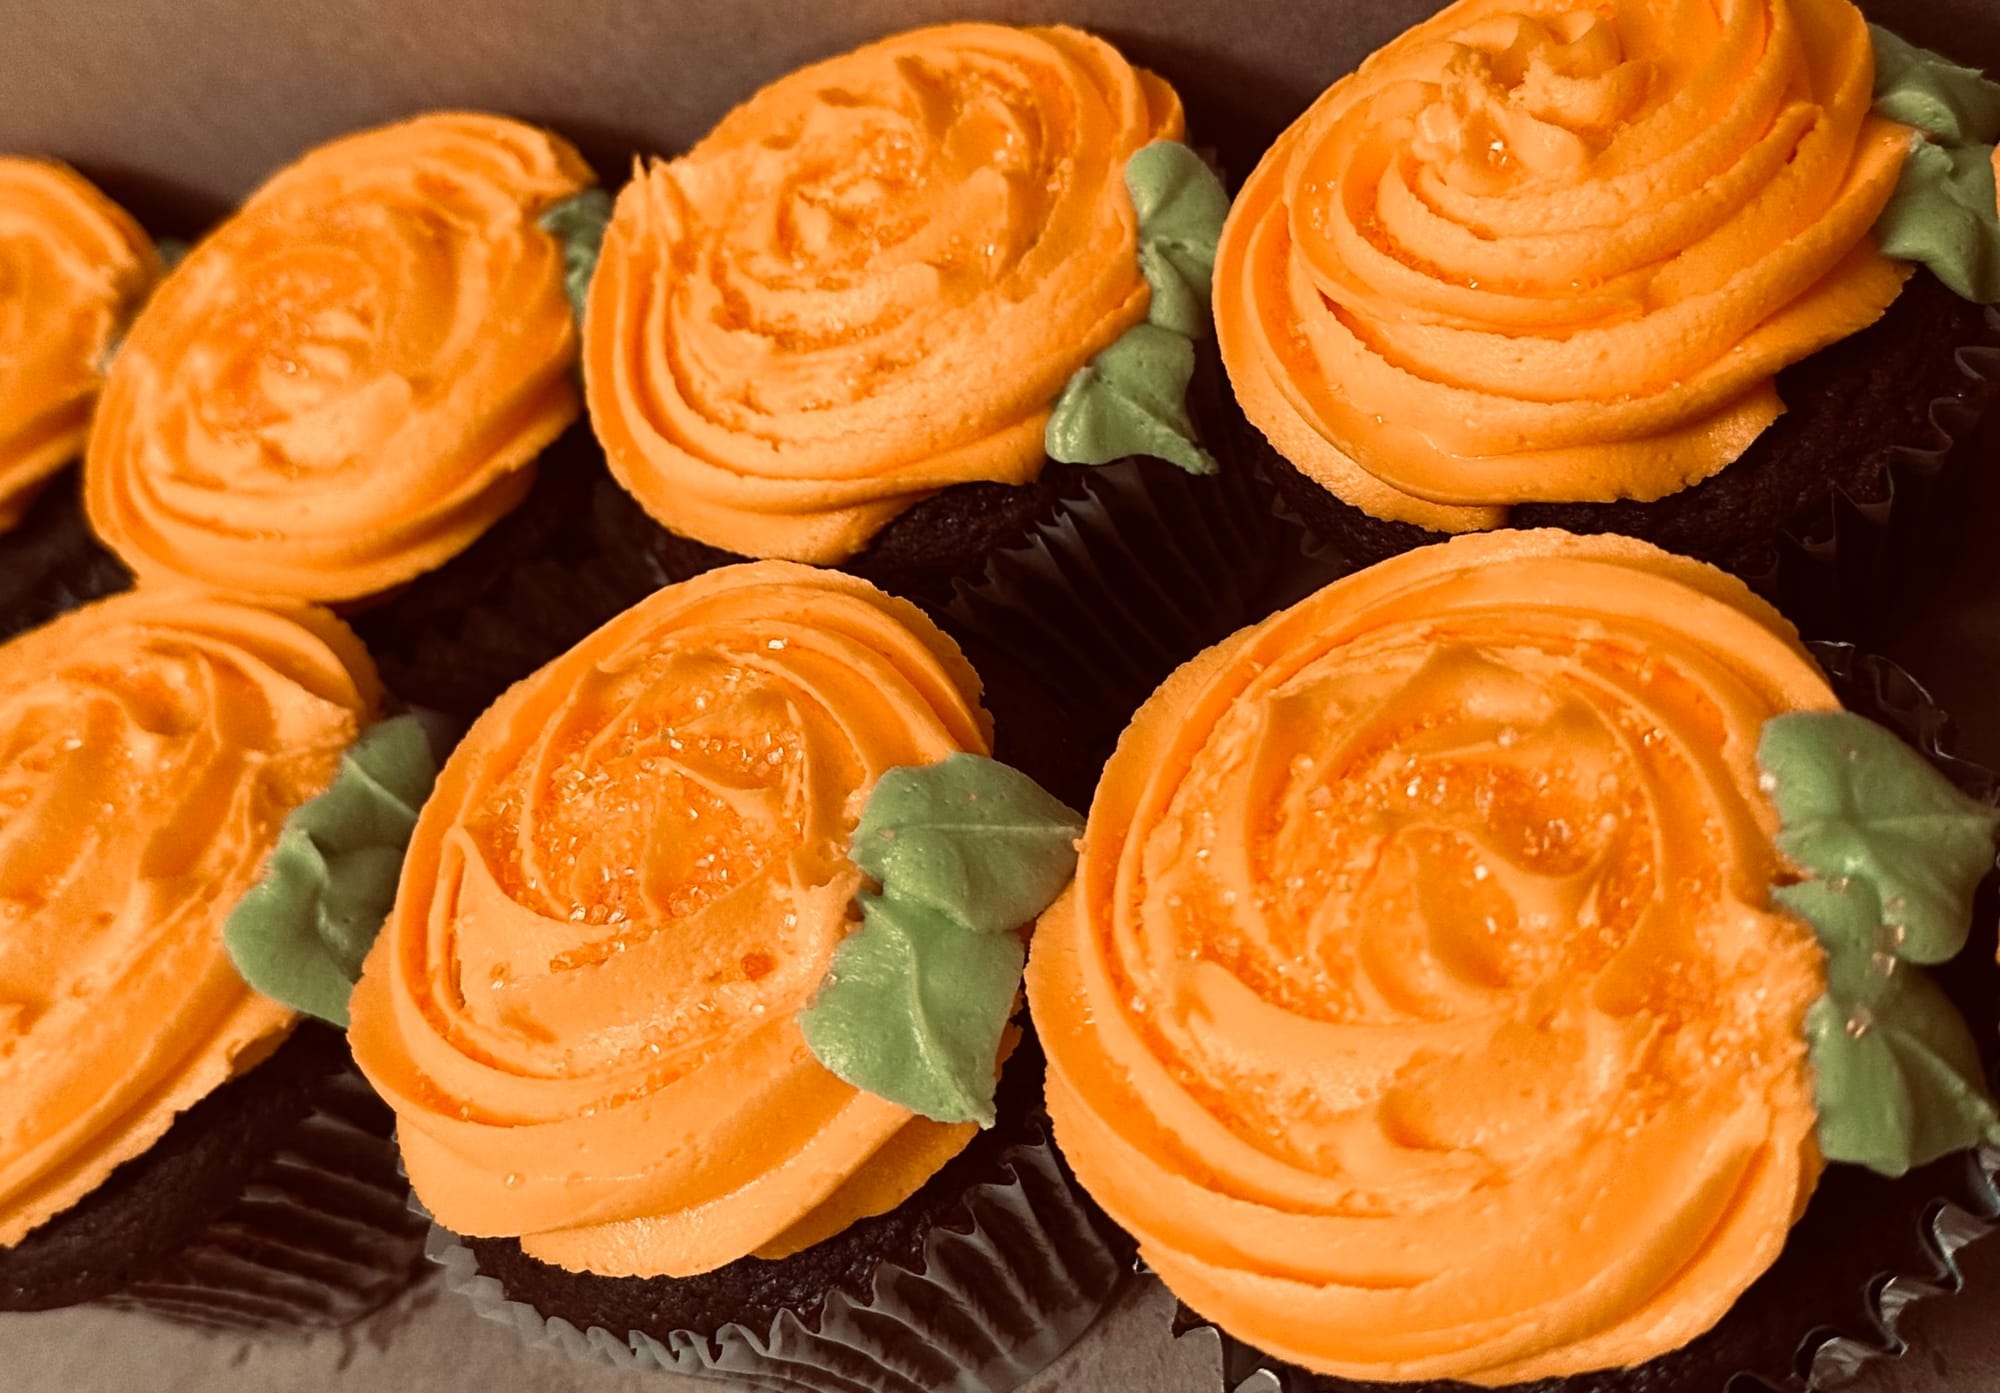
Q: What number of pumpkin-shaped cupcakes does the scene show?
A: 7